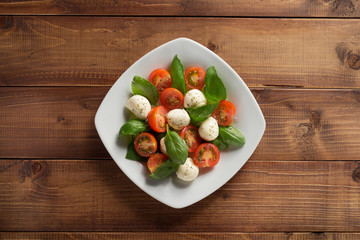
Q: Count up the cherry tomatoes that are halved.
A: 9